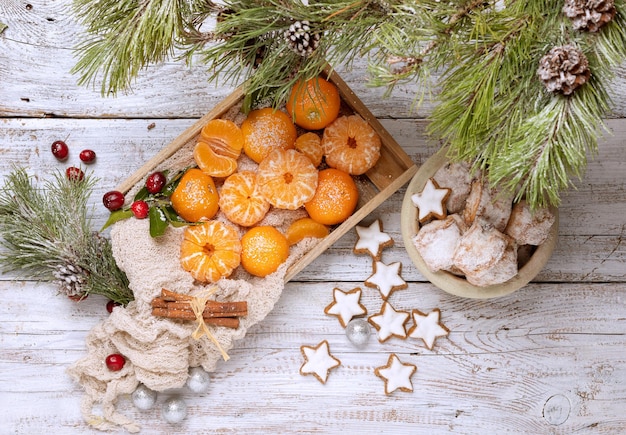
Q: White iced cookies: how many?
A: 8